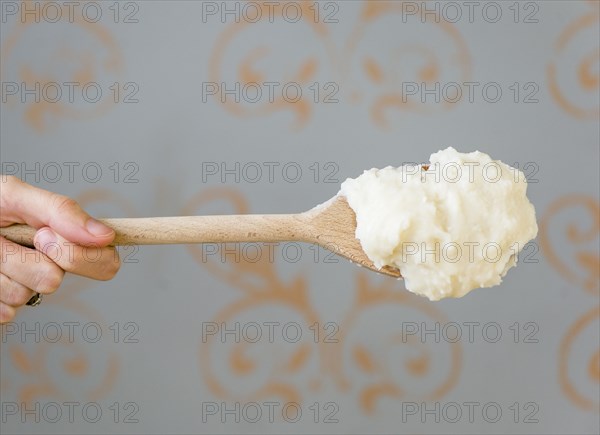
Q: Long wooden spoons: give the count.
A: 1